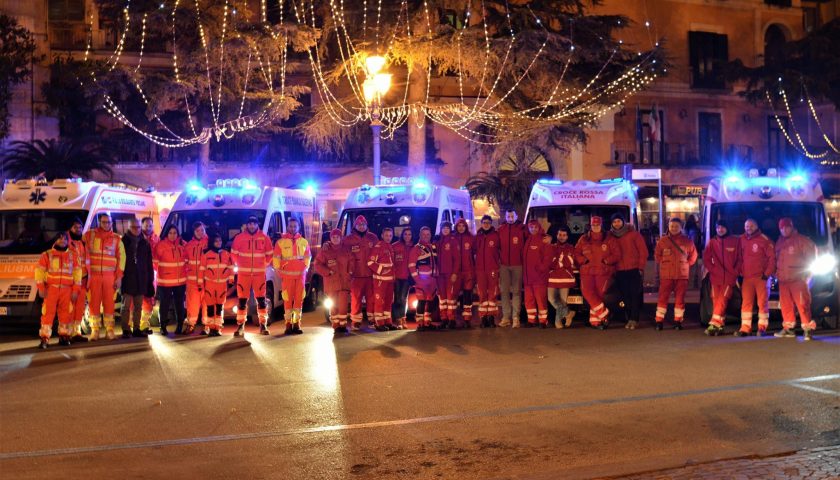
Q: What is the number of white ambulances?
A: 5